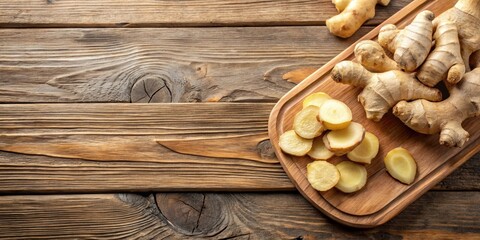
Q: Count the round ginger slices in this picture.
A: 10